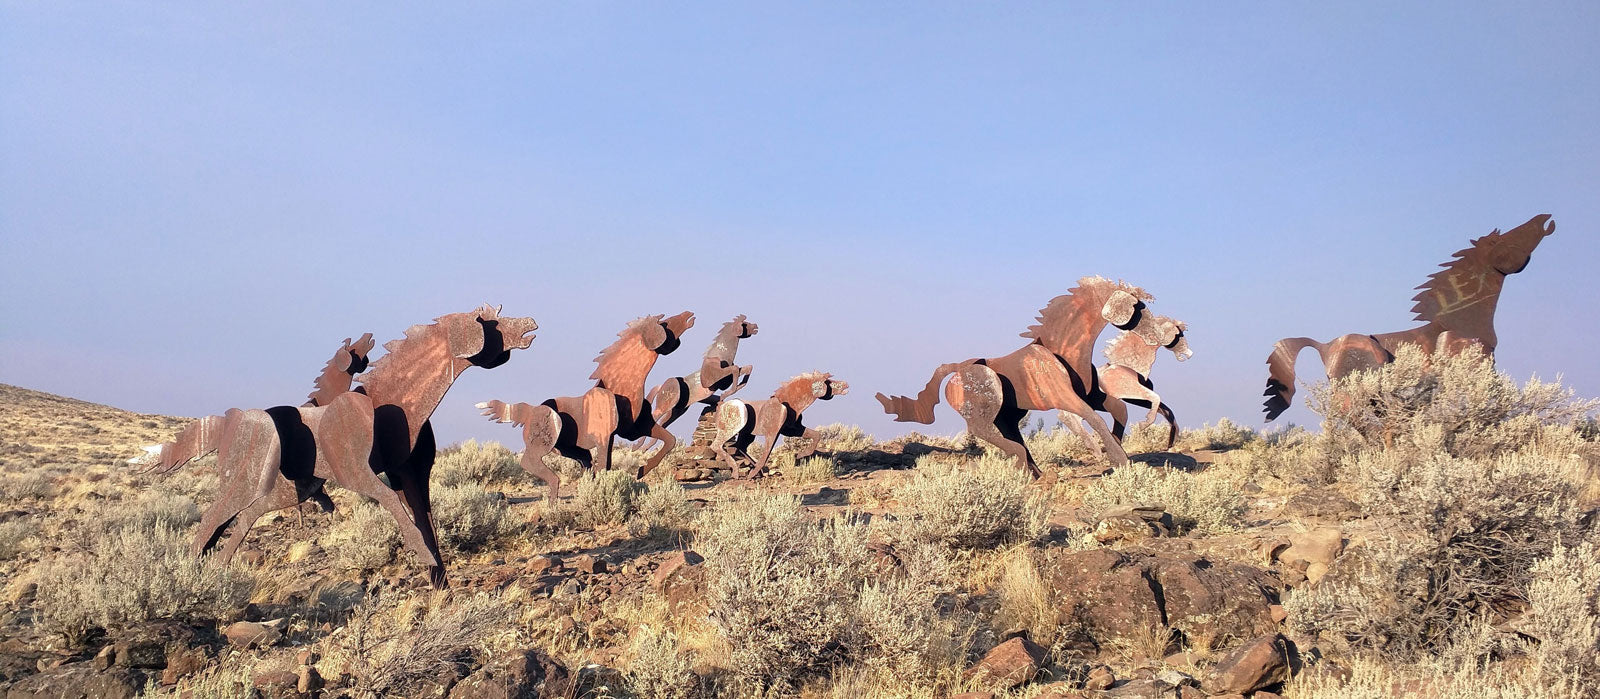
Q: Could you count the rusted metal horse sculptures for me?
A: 8